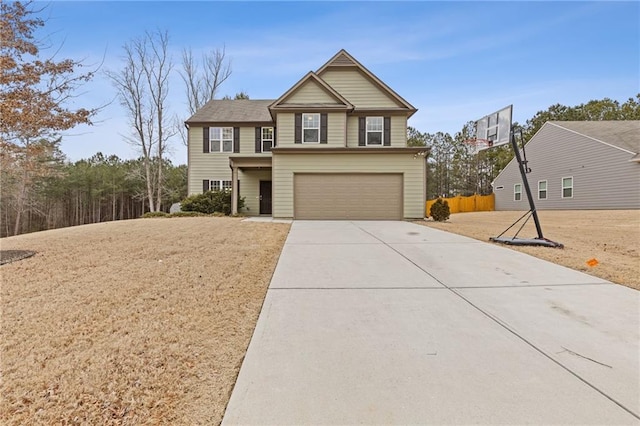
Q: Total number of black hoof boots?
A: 0